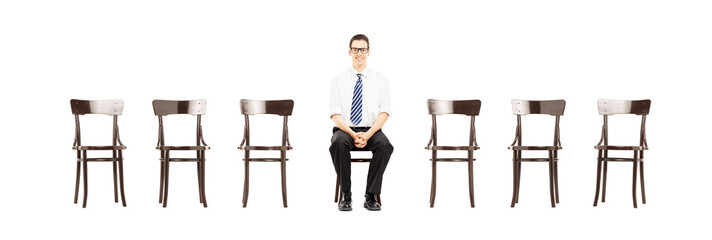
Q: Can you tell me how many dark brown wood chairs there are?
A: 7